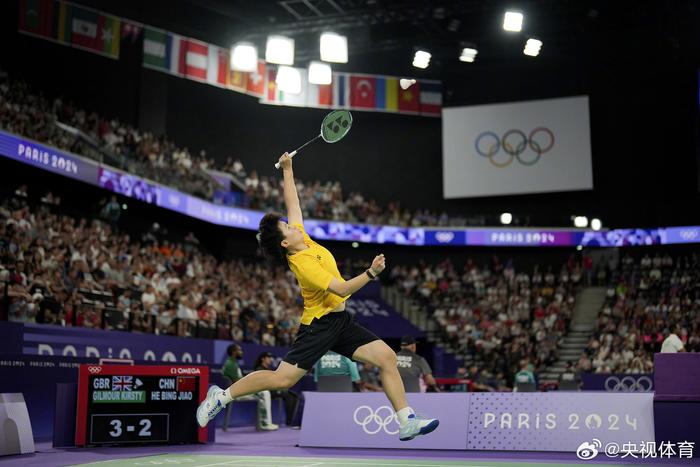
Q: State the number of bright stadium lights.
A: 12